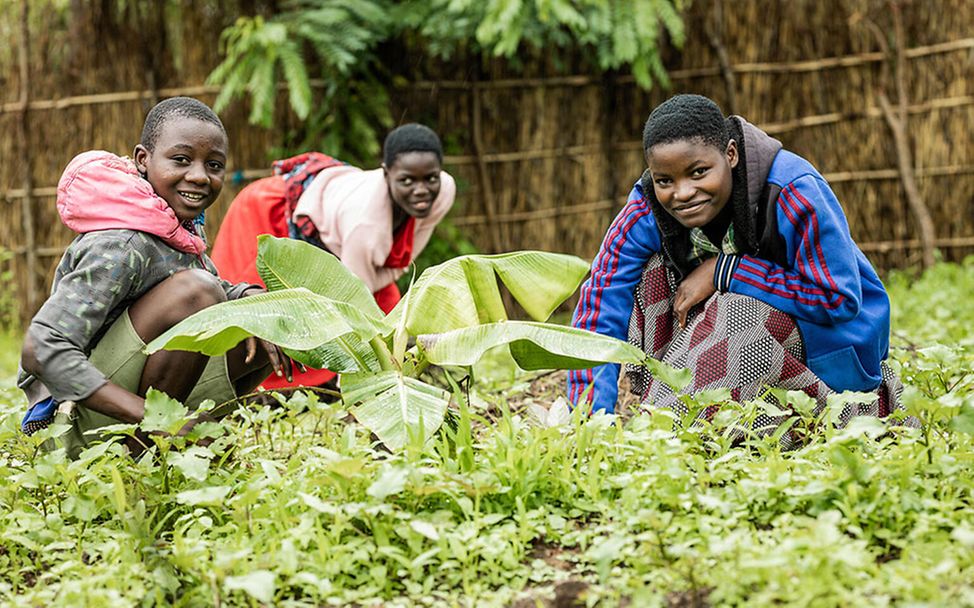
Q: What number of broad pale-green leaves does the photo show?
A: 5